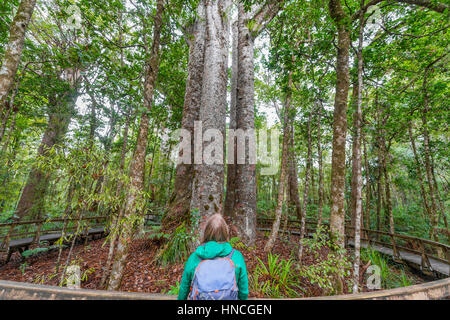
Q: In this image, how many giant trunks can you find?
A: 4